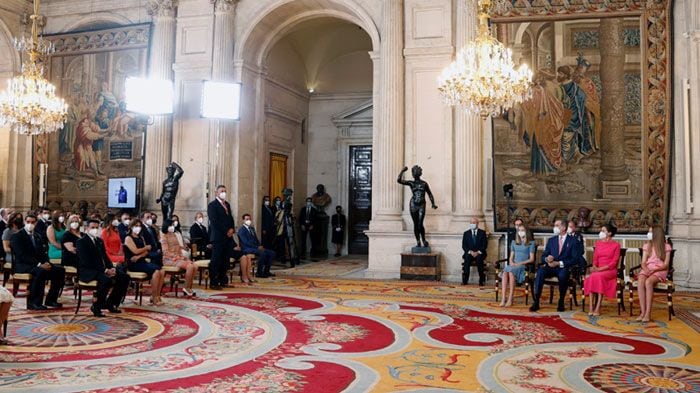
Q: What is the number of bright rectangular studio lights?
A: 2